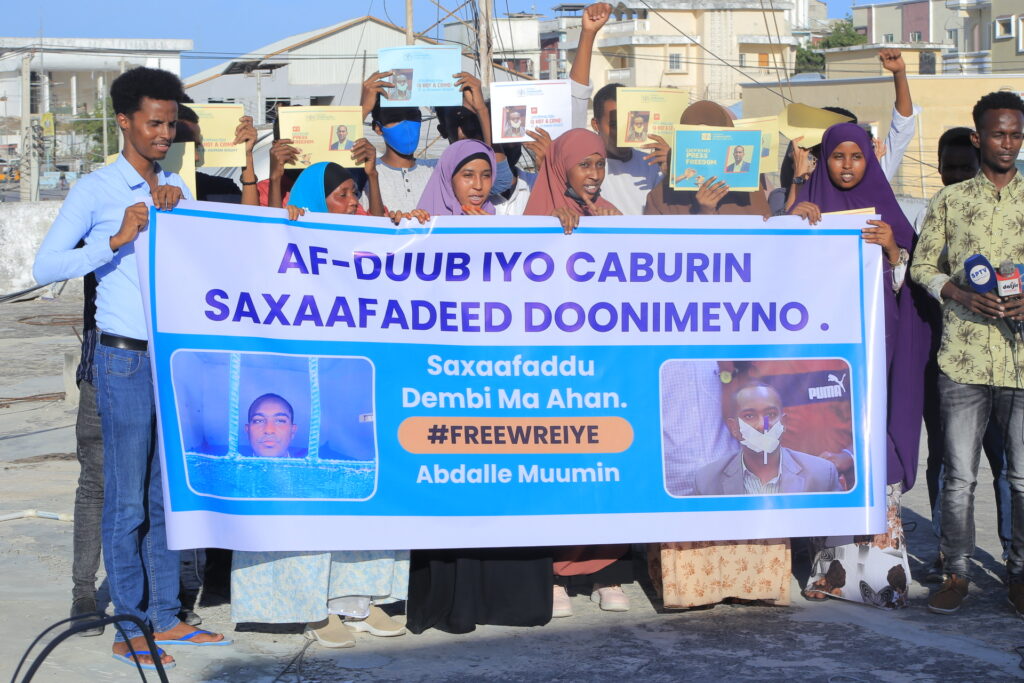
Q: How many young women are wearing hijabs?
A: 5